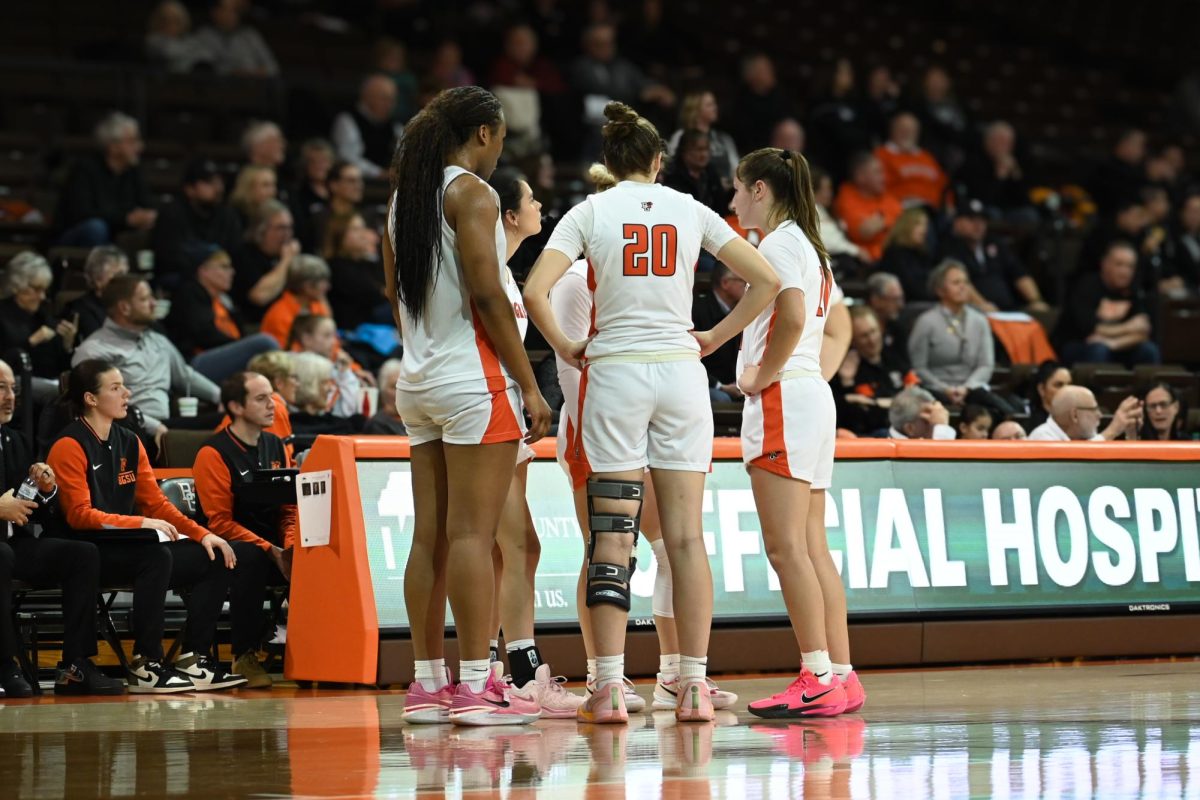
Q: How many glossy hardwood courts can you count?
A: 1